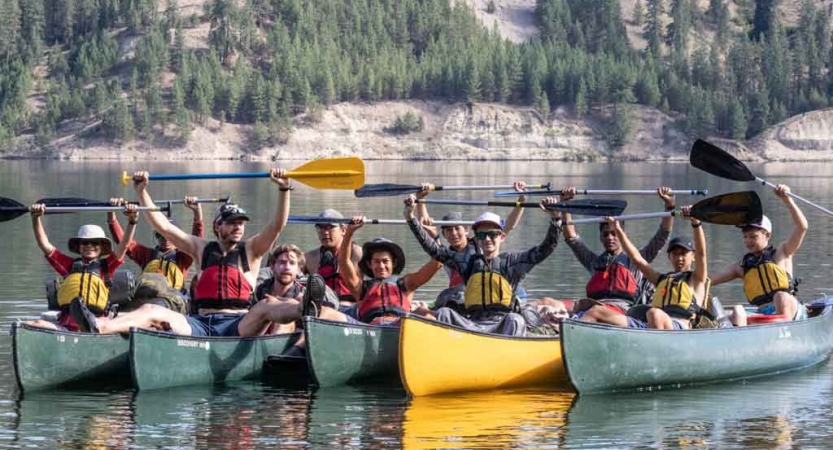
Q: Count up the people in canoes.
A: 11